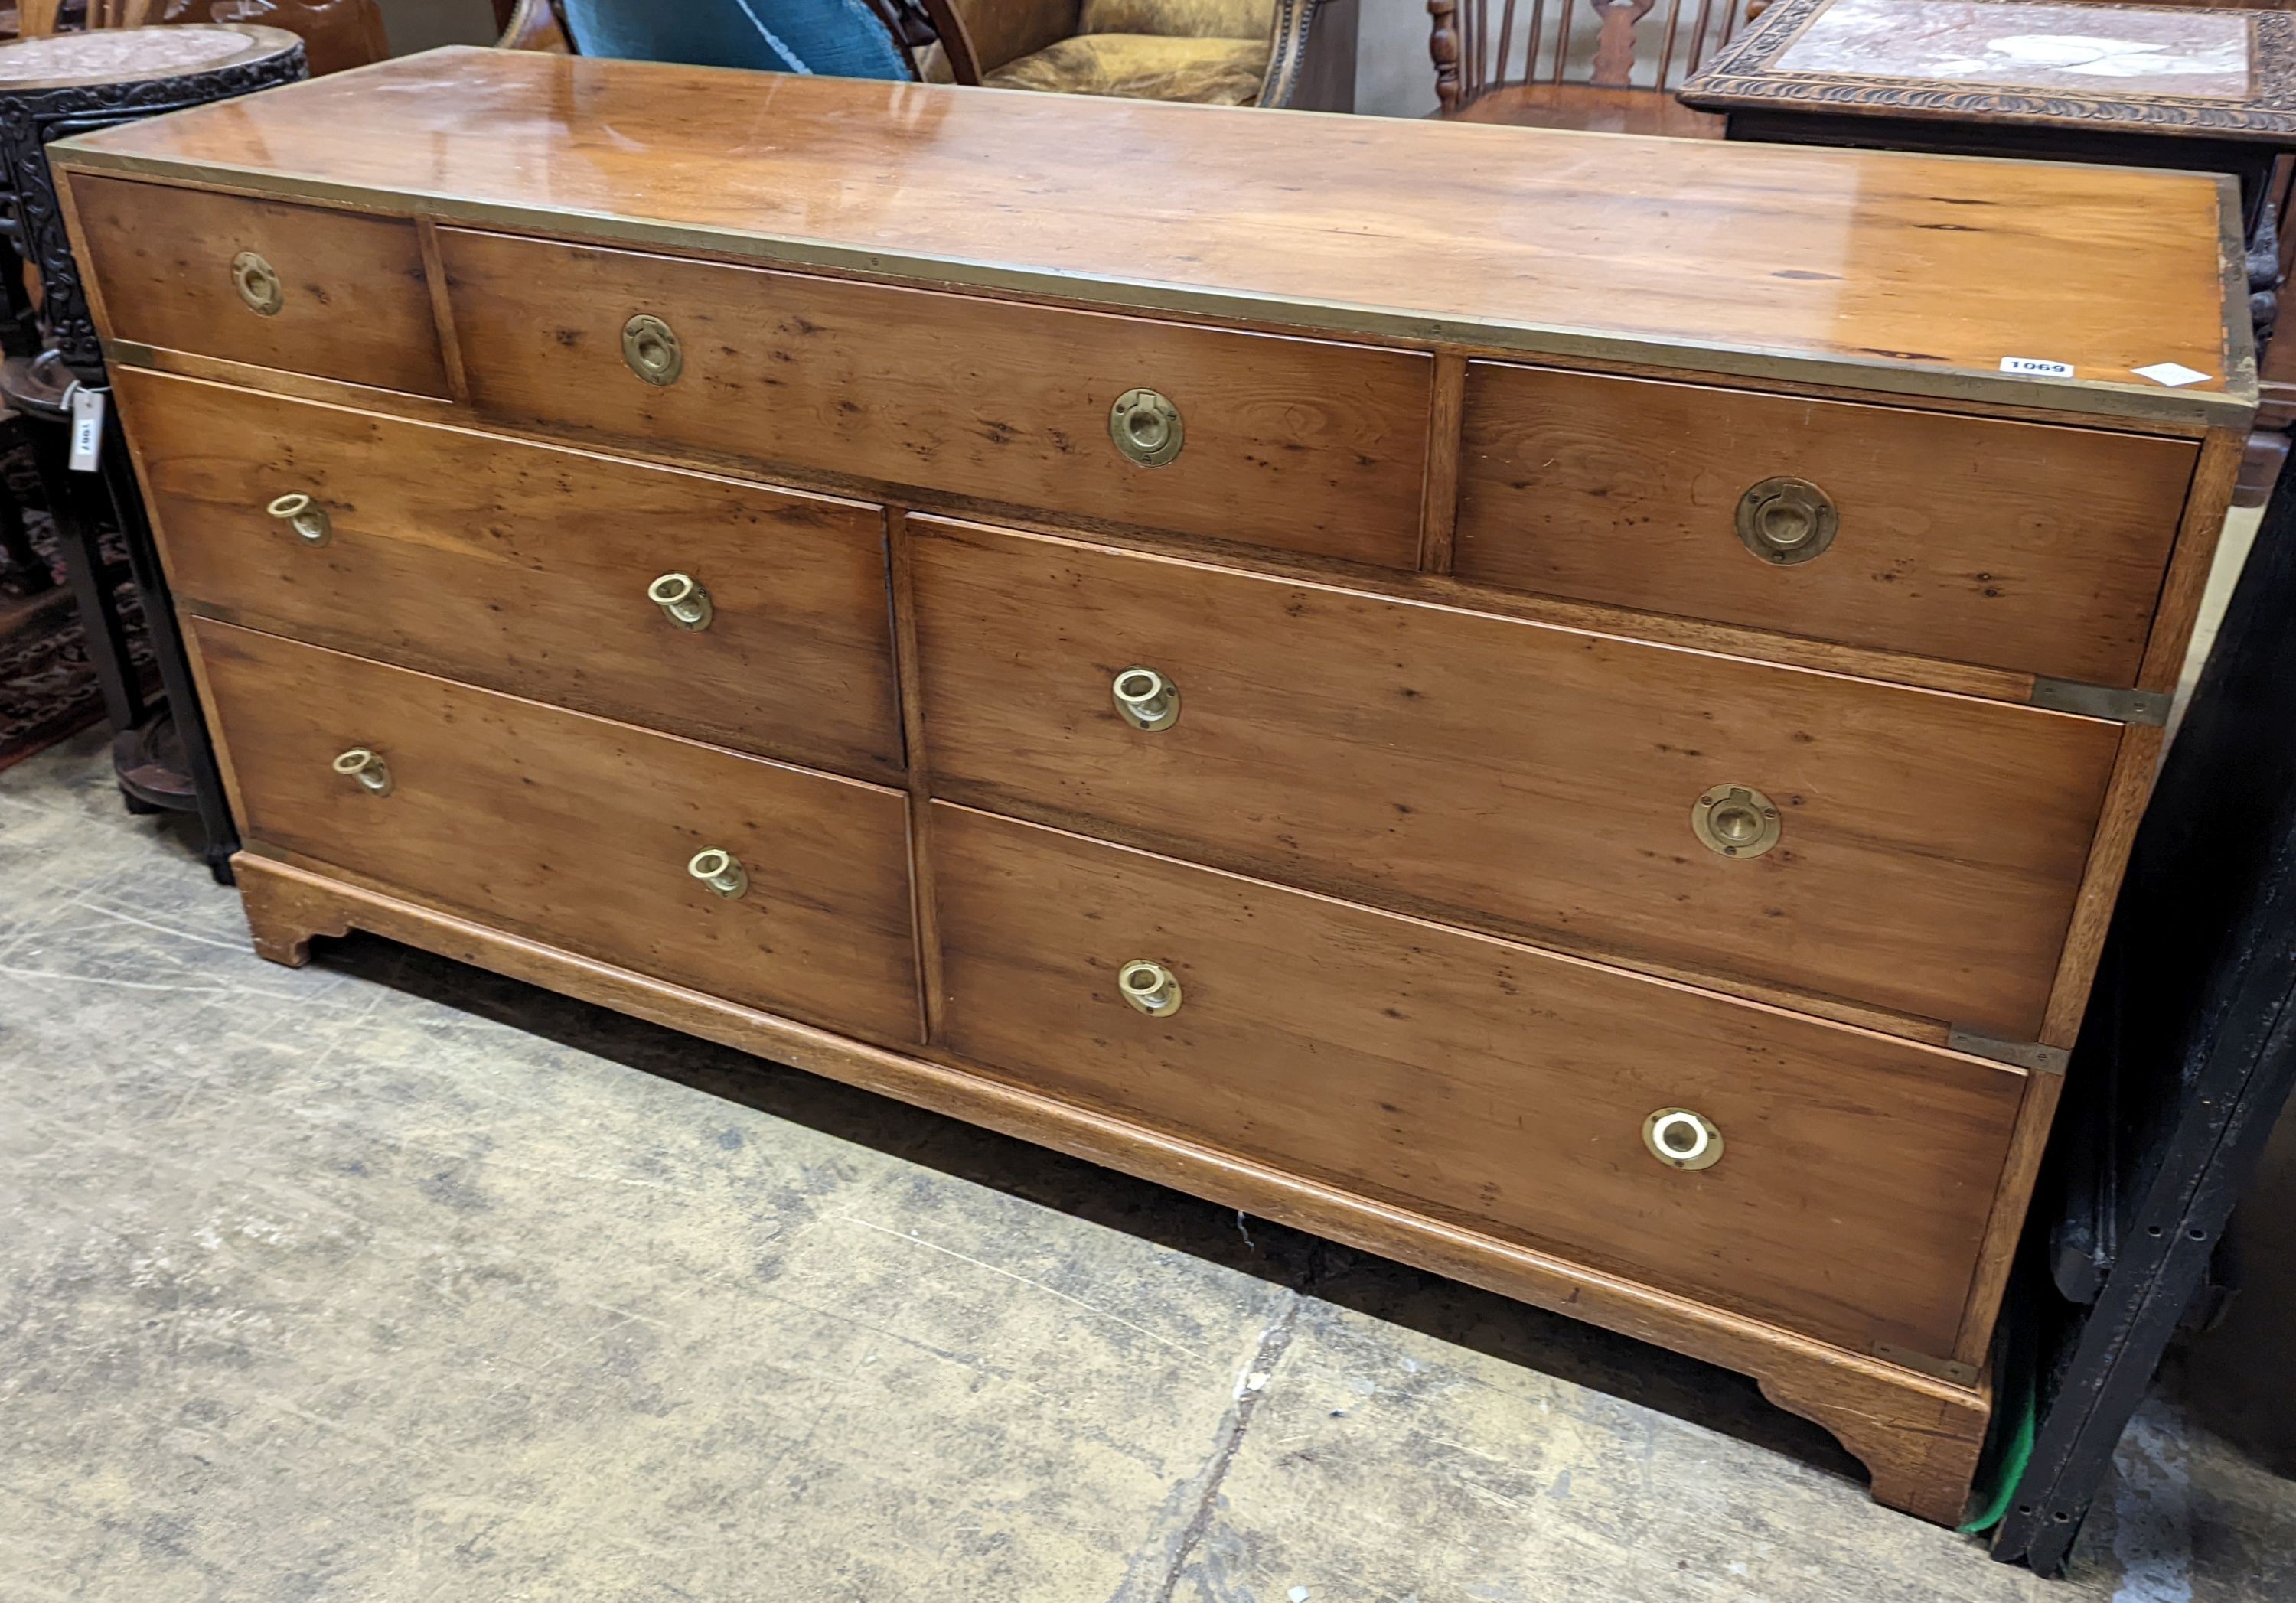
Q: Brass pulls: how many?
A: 12